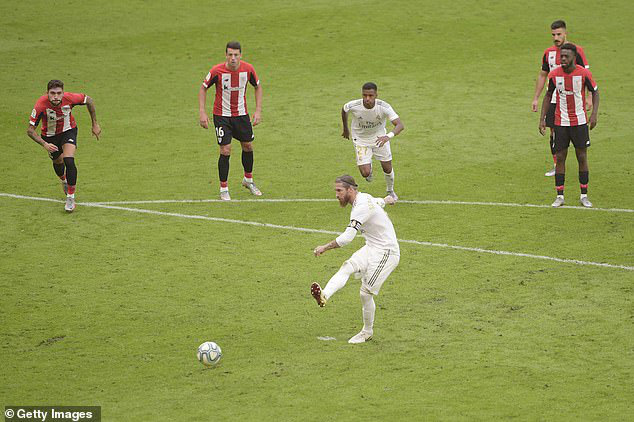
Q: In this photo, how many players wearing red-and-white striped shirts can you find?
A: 4